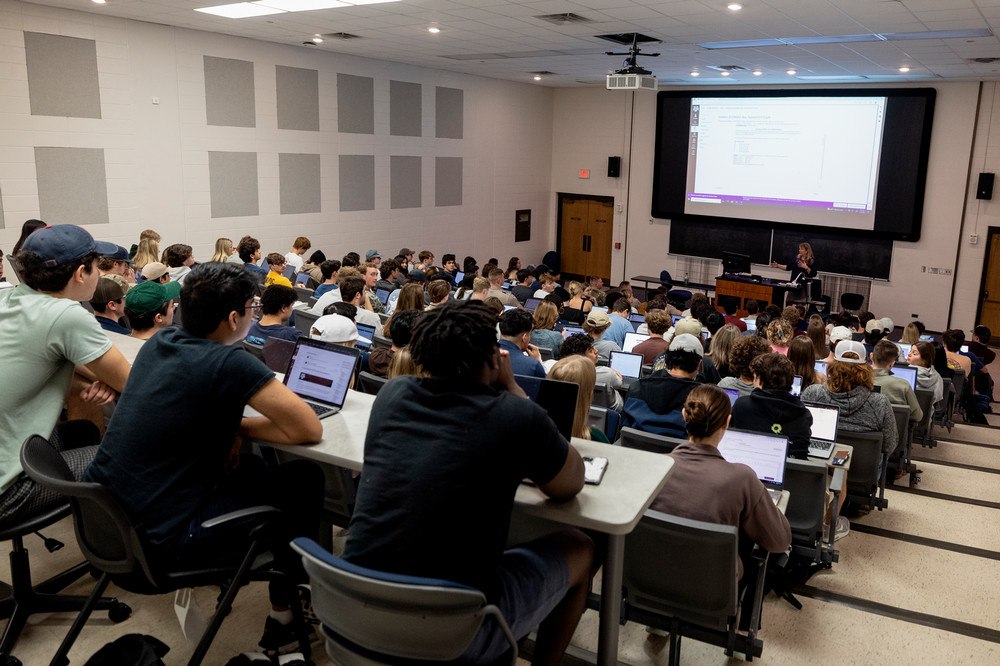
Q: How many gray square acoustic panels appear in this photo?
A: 12